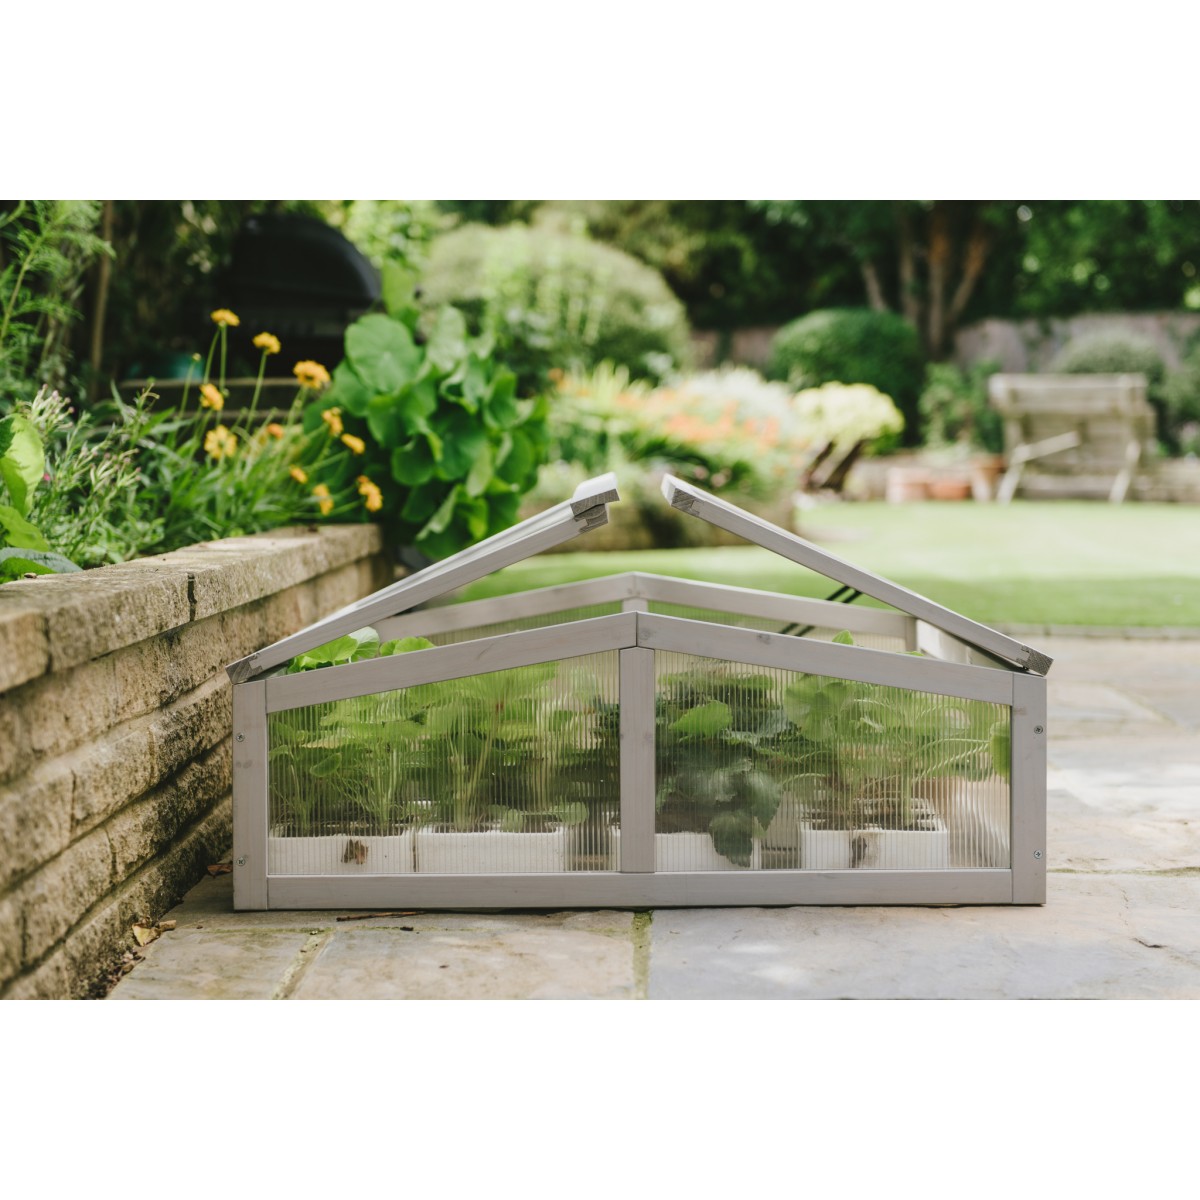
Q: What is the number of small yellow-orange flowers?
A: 11